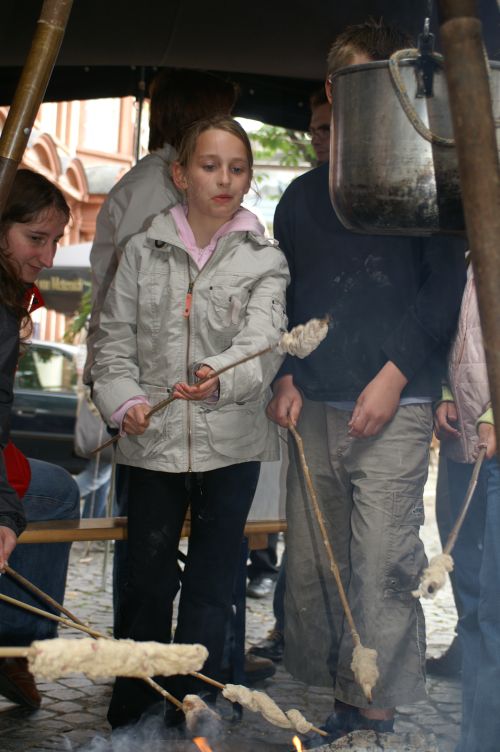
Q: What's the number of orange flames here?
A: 2